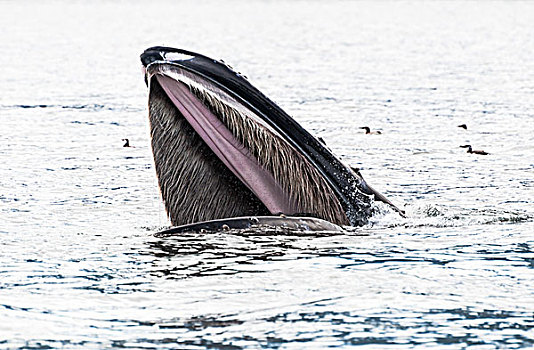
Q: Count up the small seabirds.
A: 4